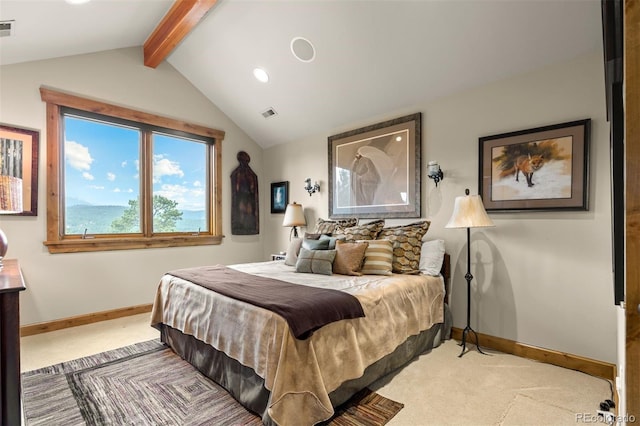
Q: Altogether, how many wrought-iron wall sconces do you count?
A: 2